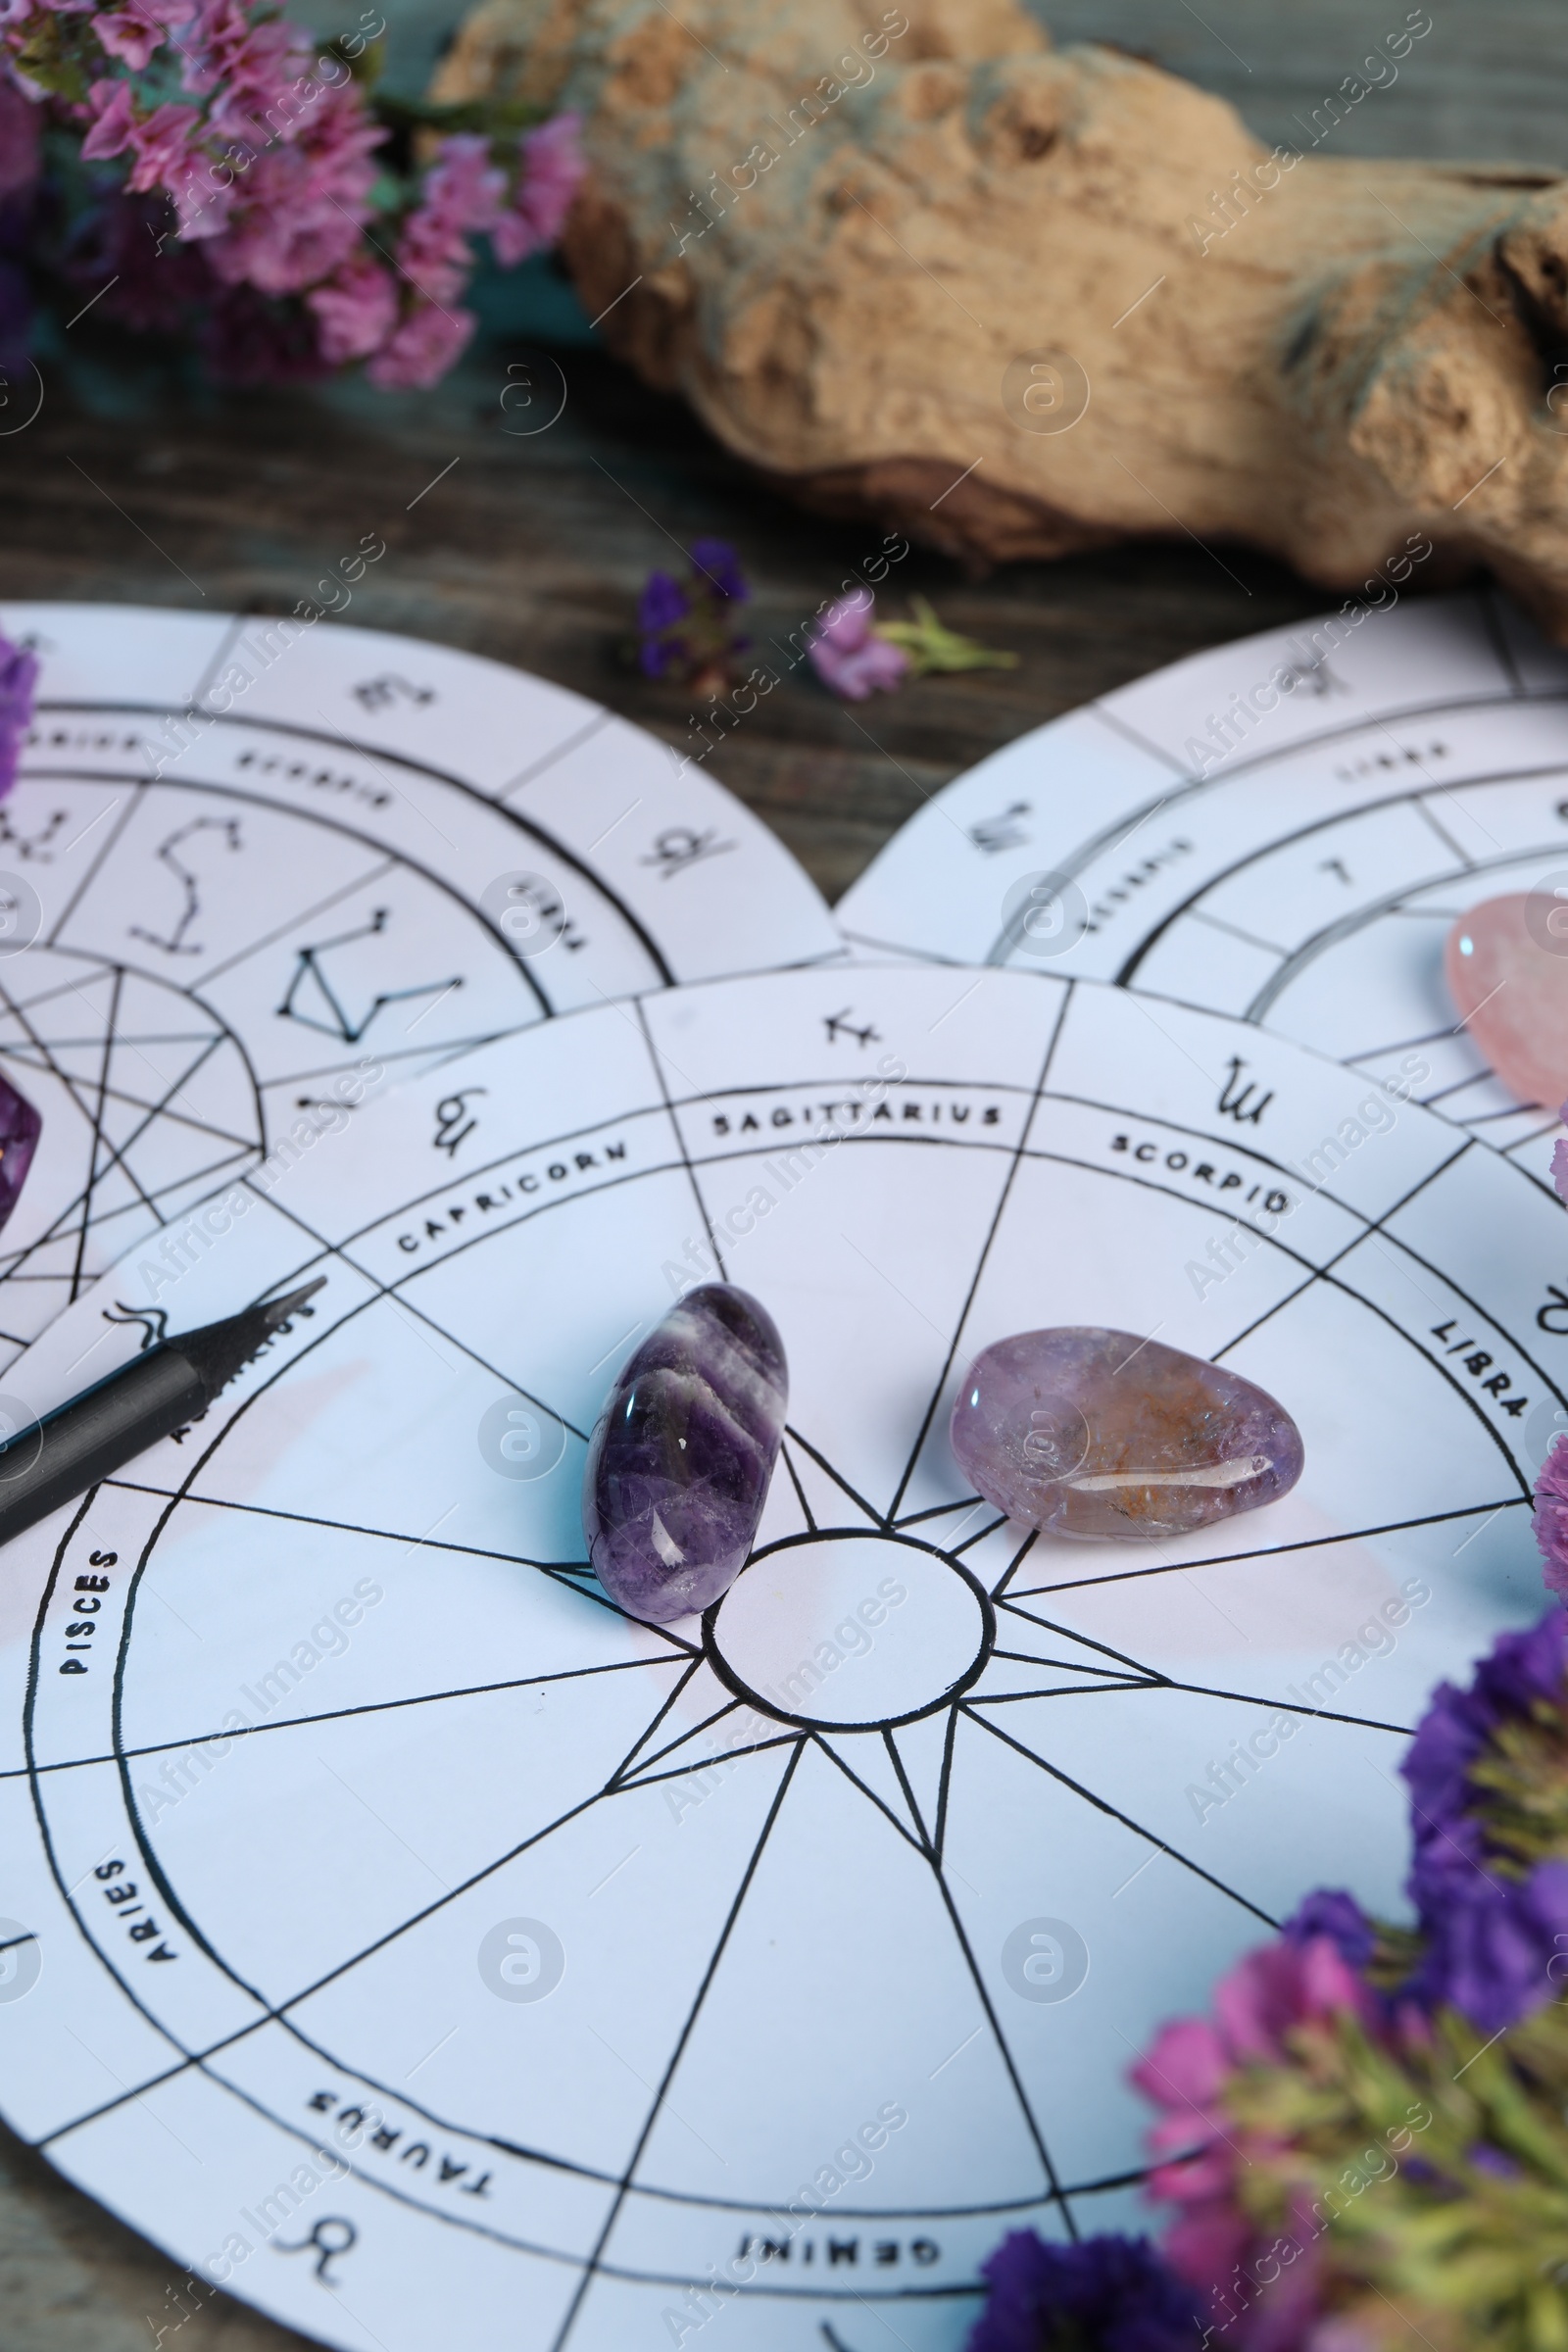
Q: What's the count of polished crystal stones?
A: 4